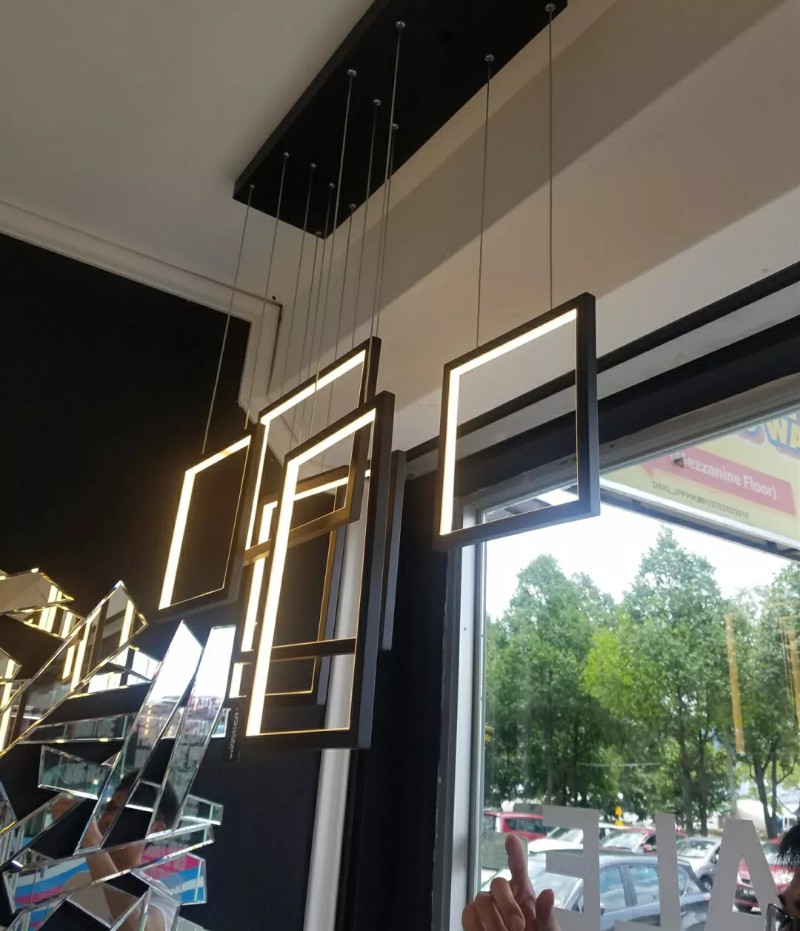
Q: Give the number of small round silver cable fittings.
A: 12